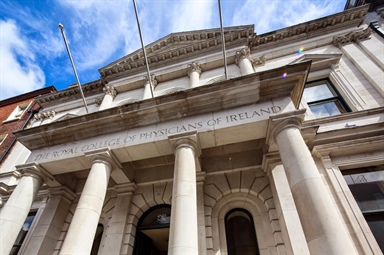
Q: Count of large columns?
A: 4